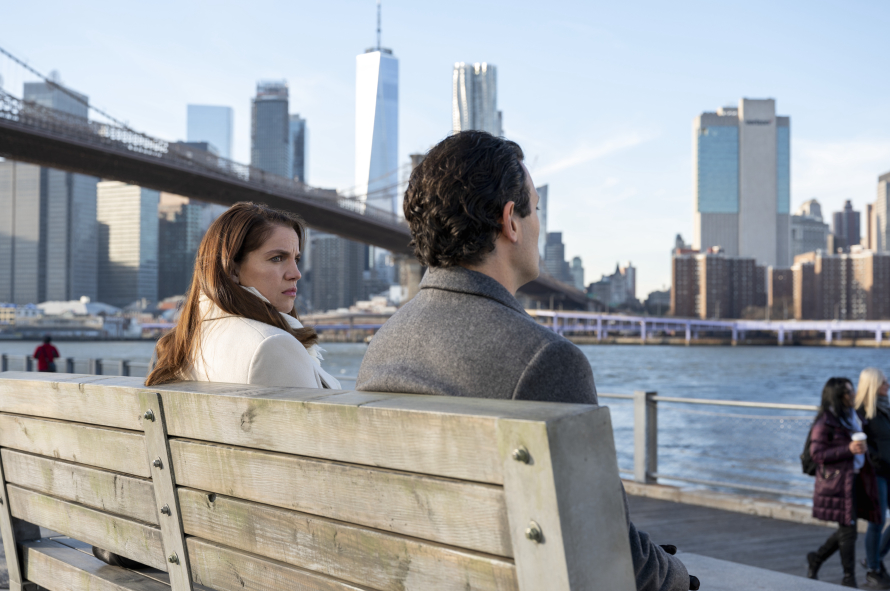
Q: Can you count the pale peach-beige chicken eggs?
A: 0